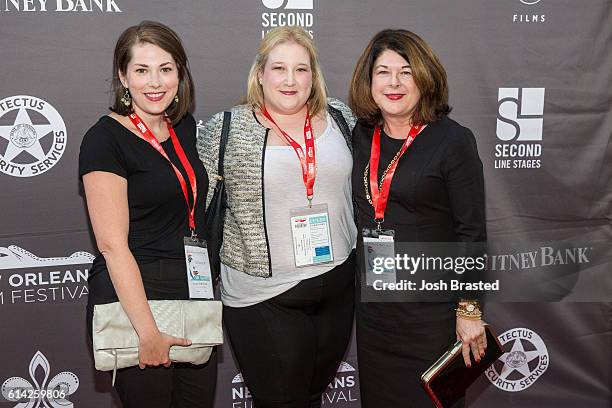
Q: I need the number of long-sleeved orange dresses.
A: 0